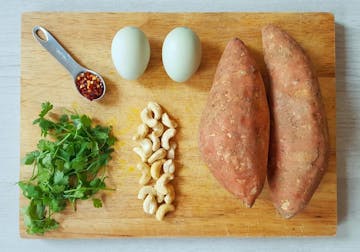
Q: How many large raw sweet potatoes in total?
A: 2